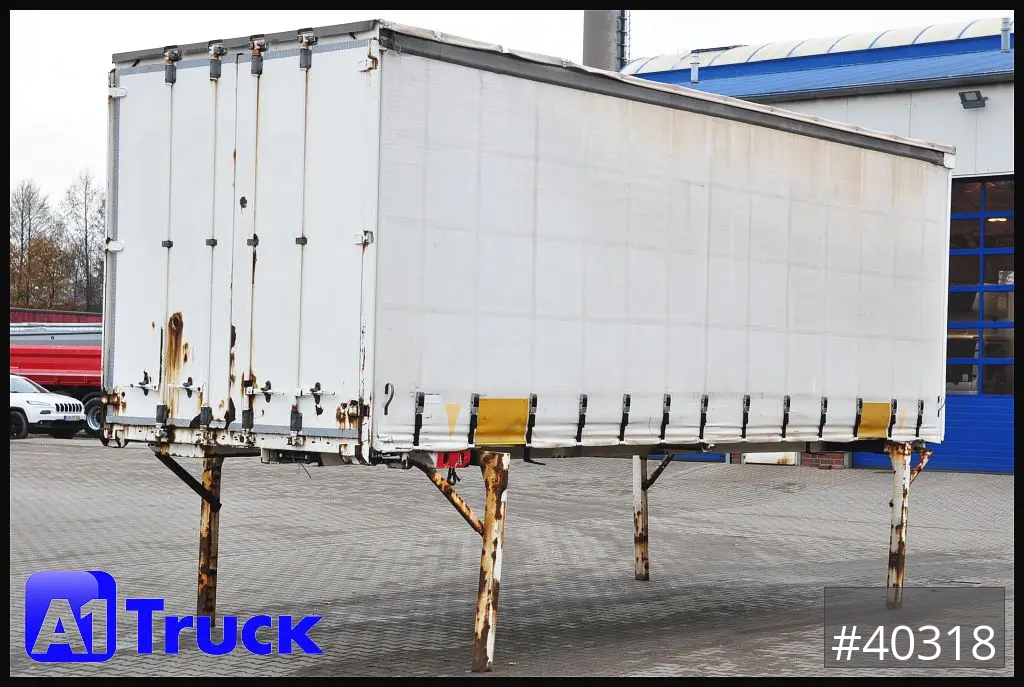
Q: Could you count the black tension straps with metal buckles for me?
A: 13